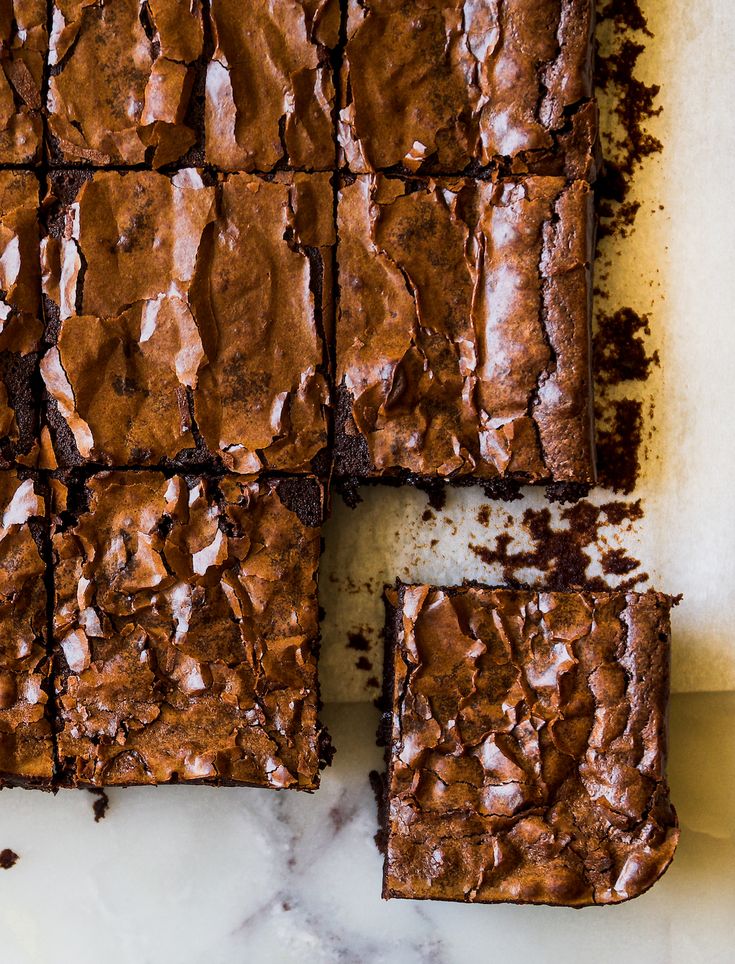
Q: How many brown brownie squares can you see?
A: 9